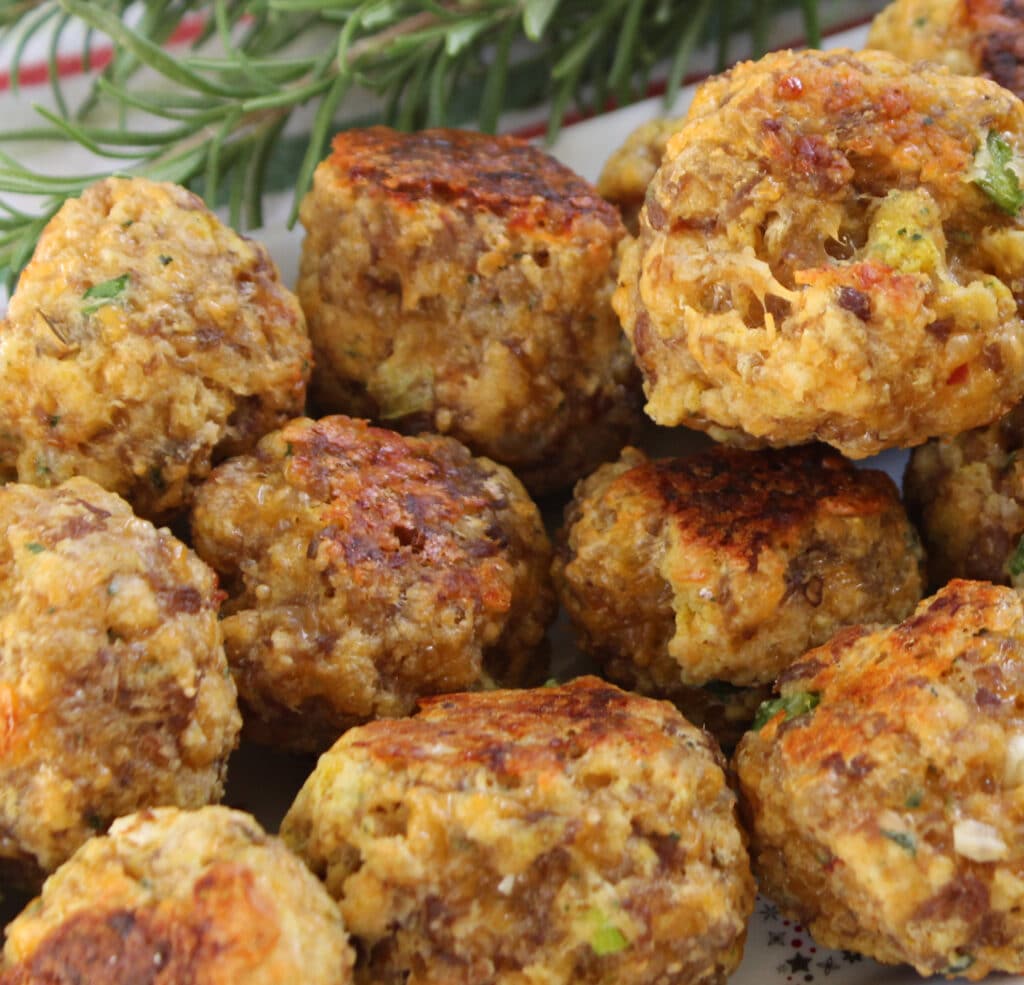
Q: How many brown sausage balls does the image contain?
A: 12